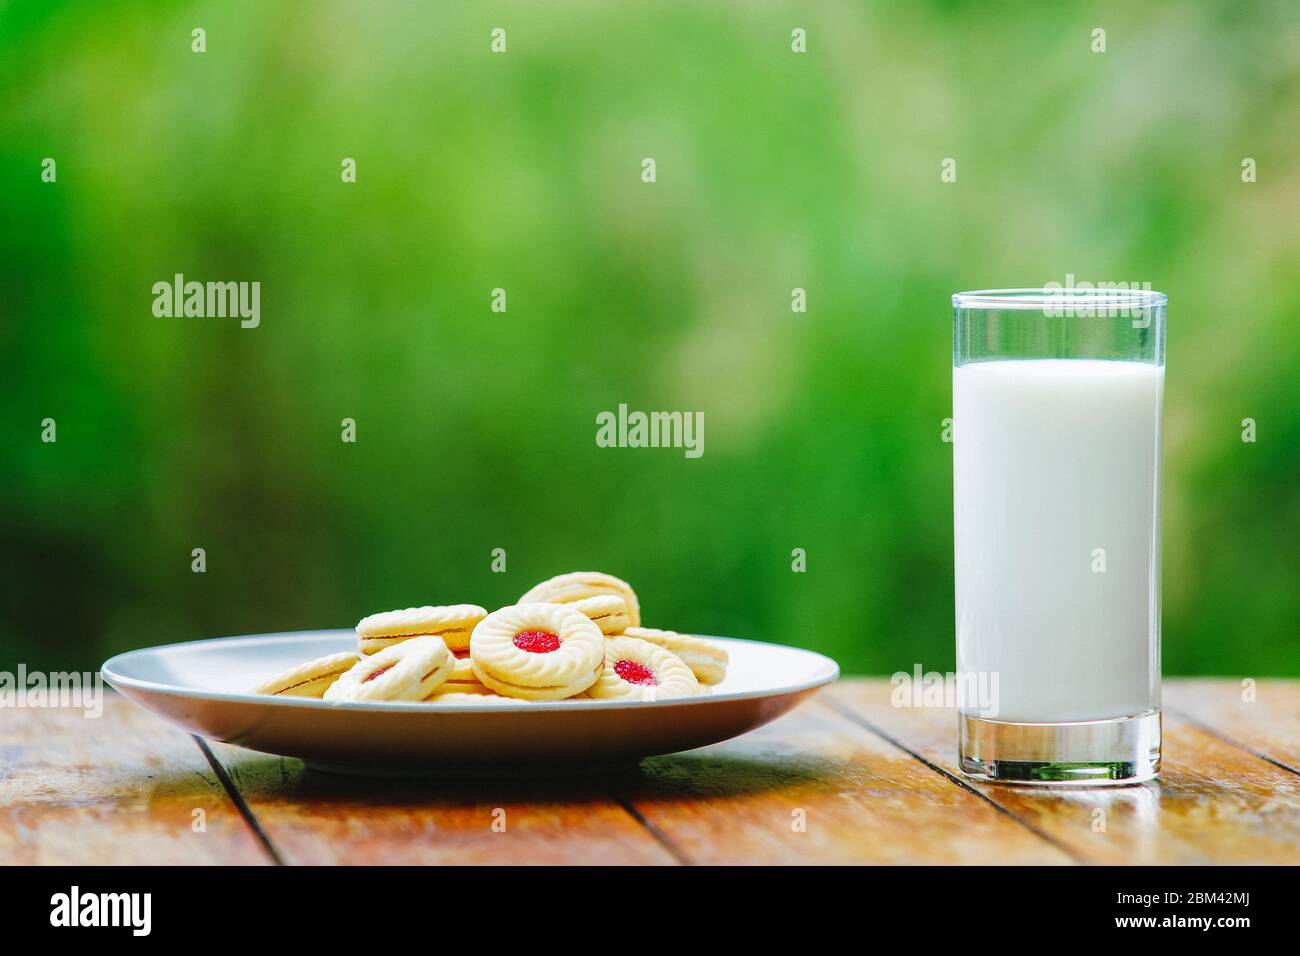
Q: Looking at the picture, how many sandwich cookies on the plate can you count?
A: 10